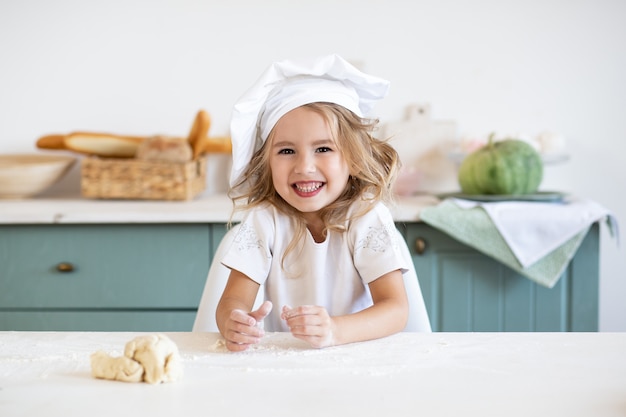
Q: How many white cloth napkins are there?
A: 1